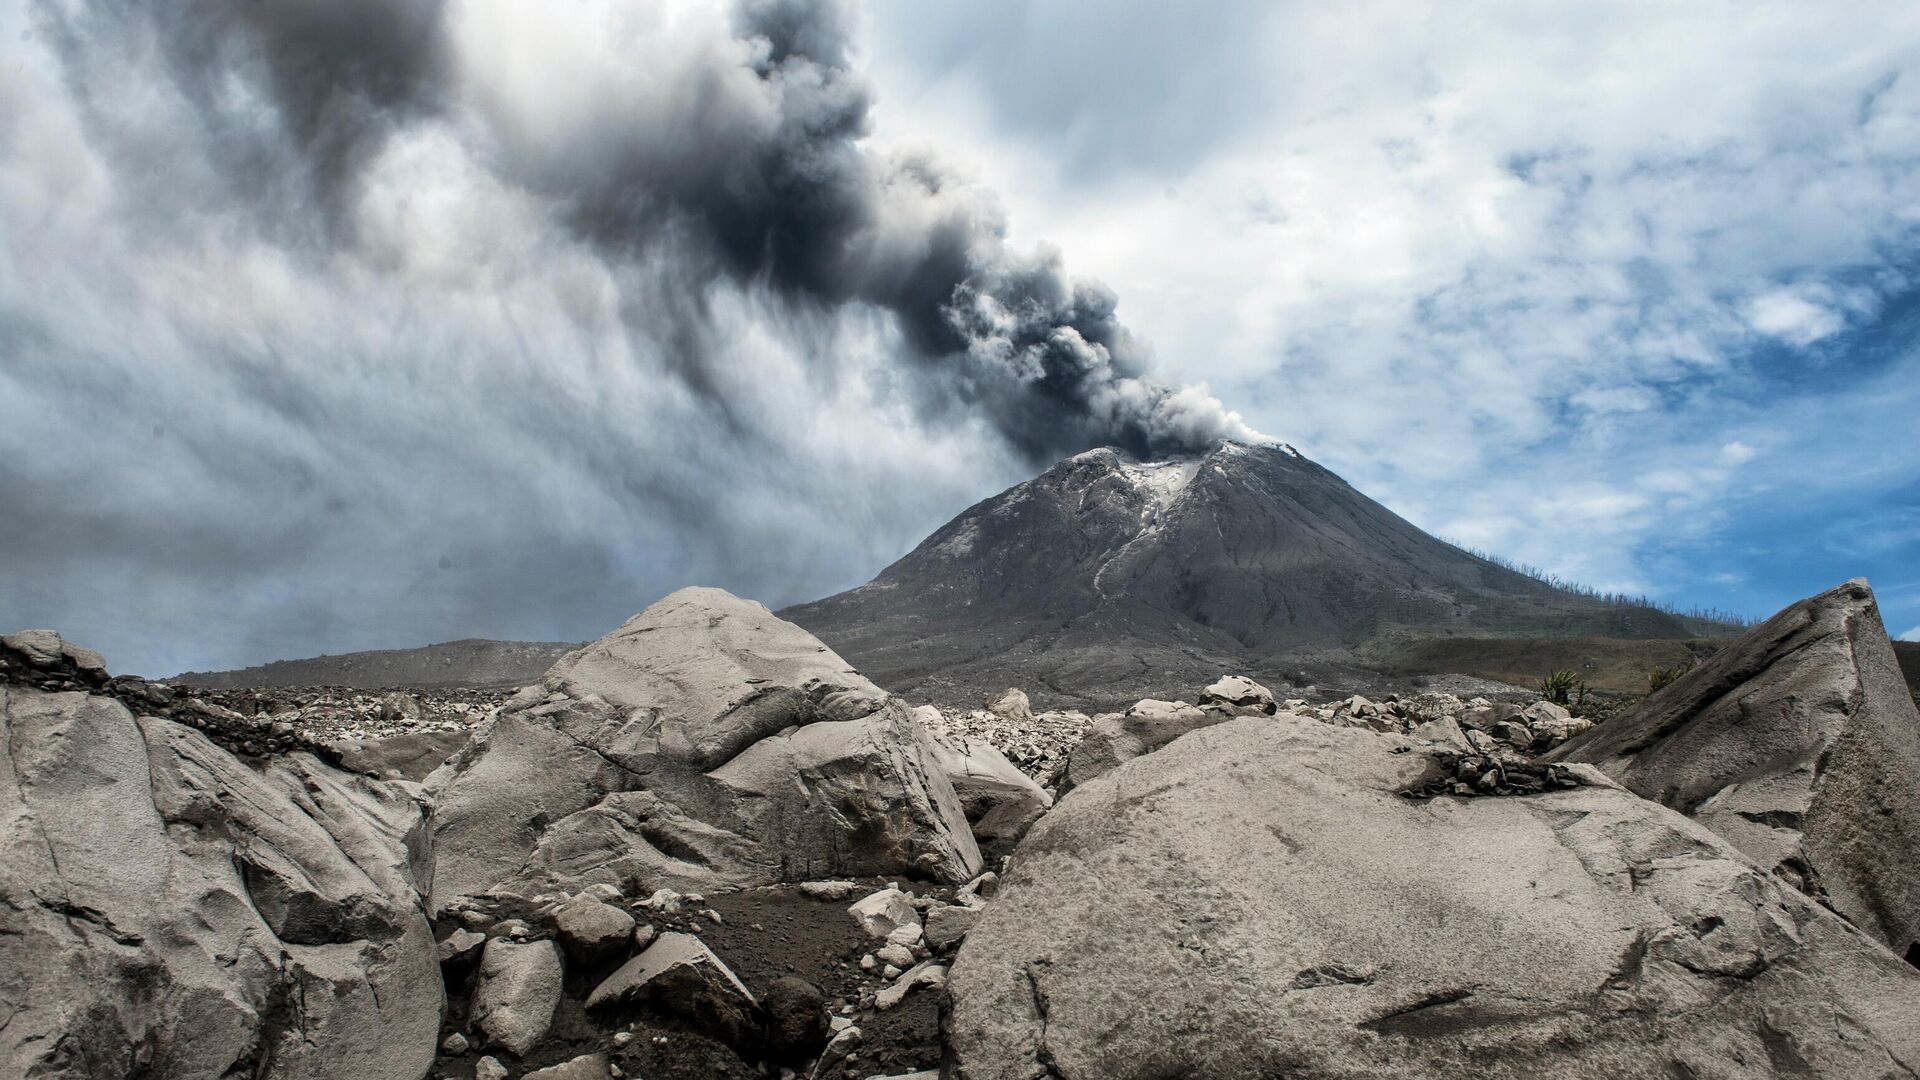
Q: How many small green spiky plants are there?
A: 2